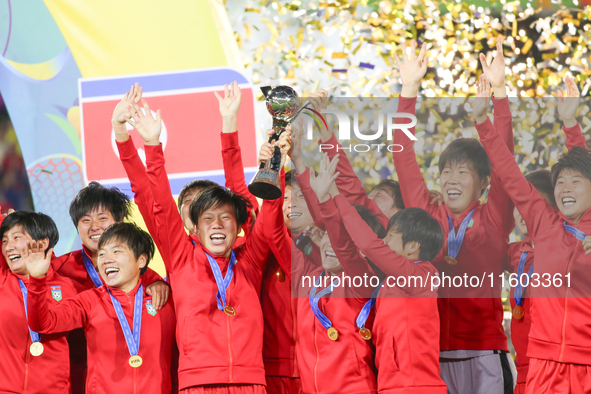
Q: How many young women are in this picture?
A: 13